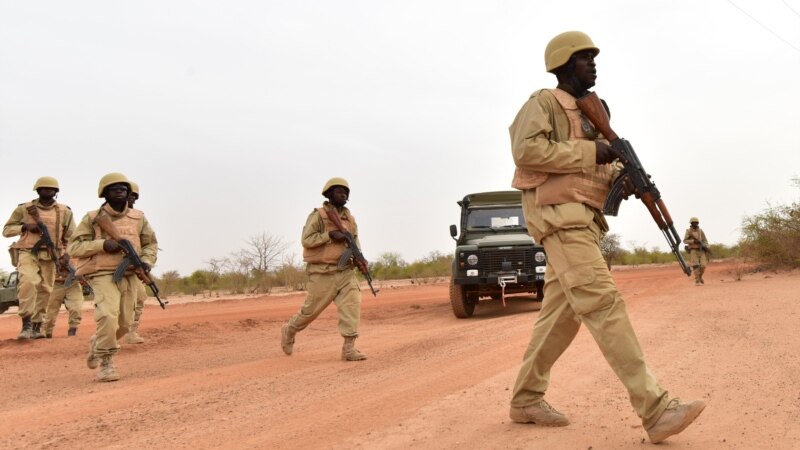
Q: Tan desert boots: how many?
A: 7